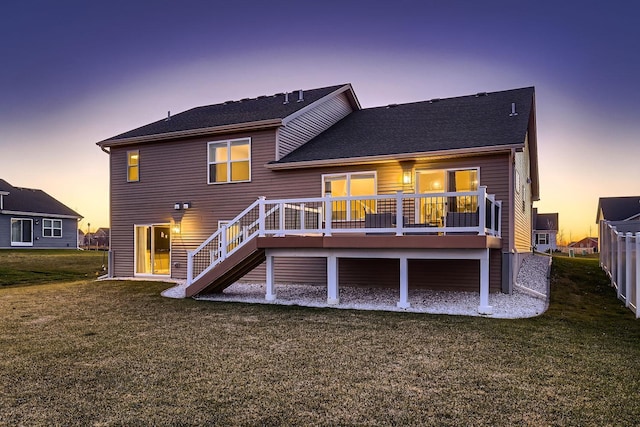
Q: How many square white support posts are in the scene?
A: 4